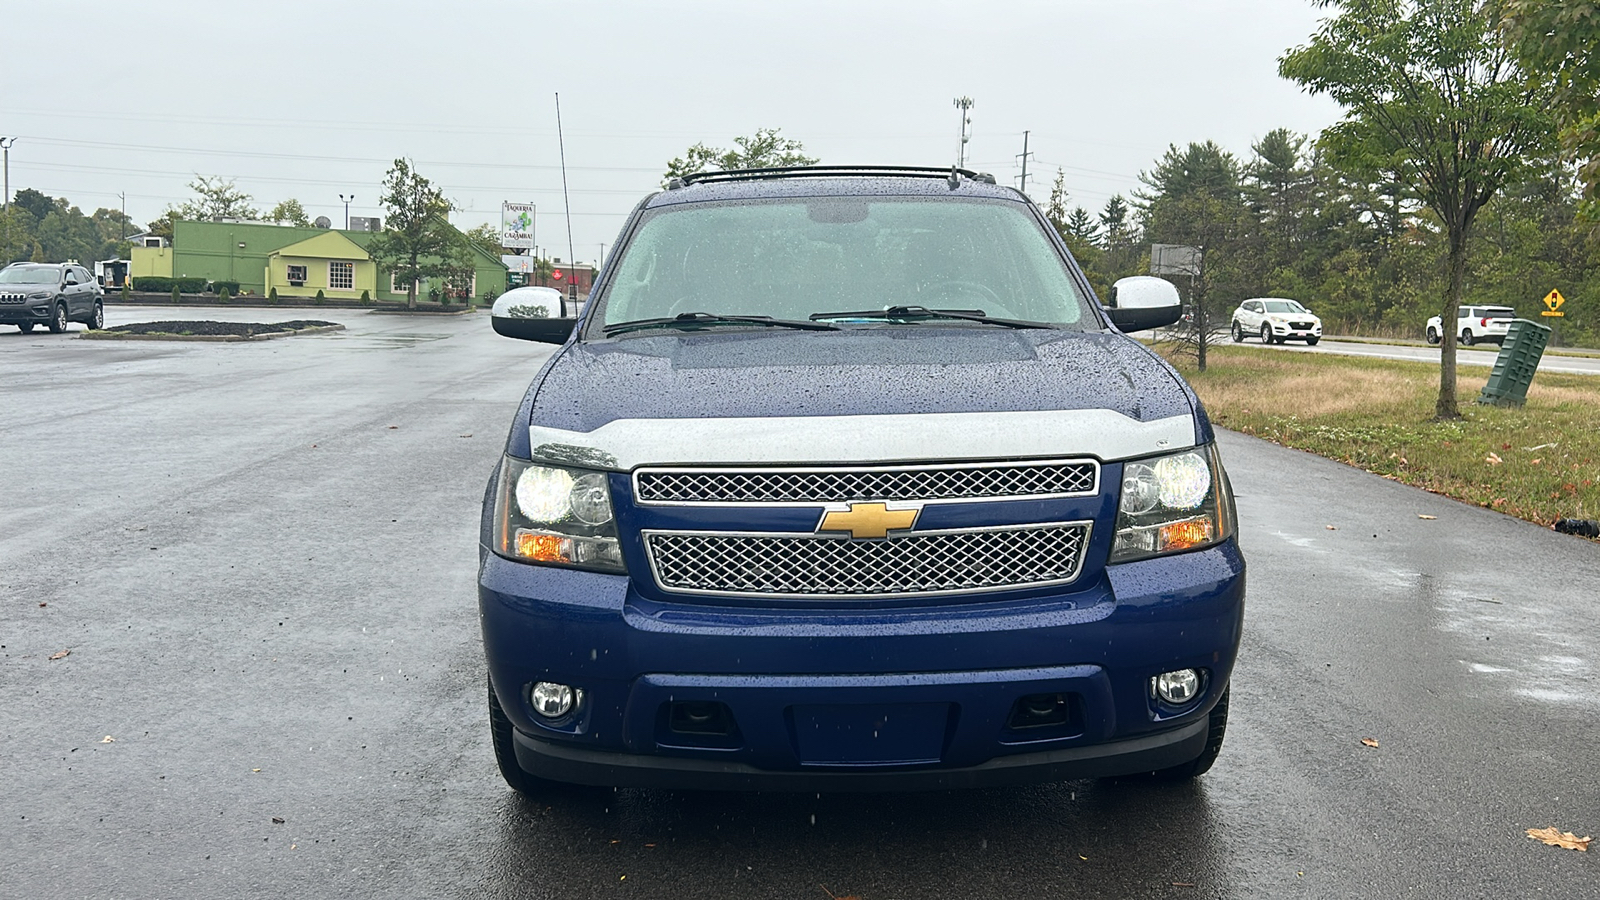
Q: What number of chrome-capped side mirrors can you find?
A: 2